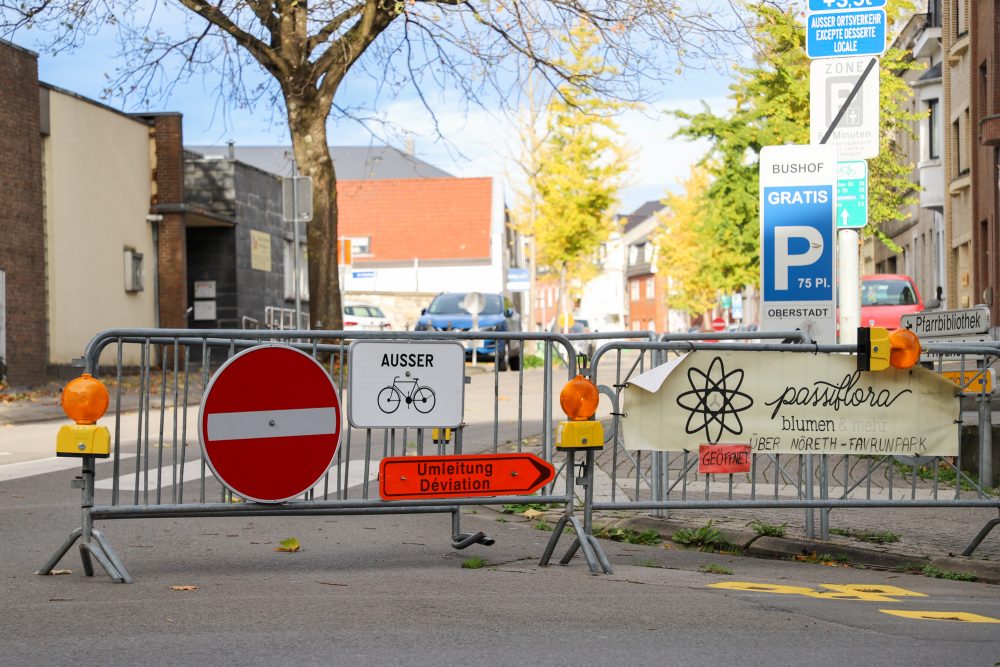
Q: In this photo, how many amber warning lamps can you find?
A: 3